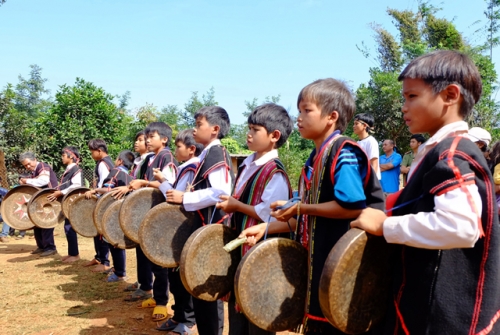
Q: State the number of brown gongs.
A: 11